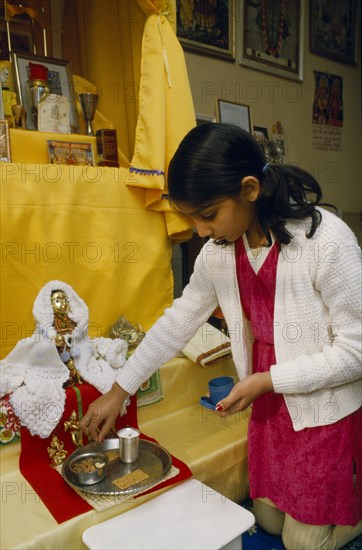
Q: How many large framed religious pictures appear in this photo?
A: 3